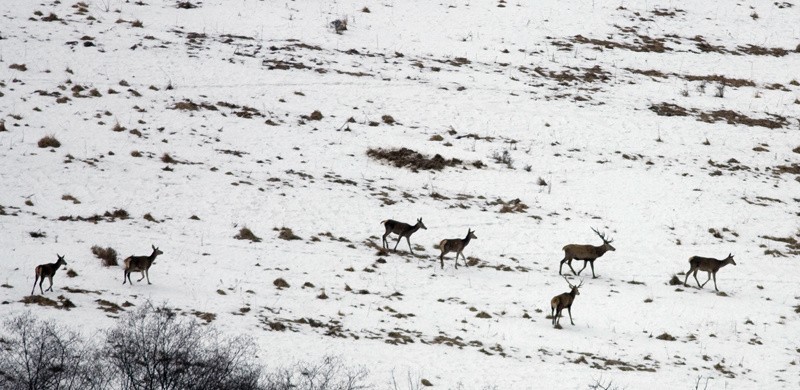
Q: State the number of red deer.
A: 7